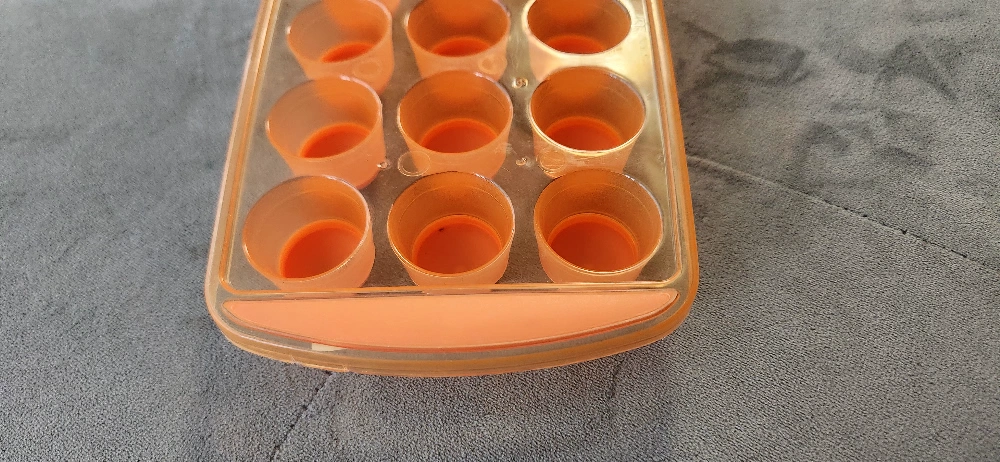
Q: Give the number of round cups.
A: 9